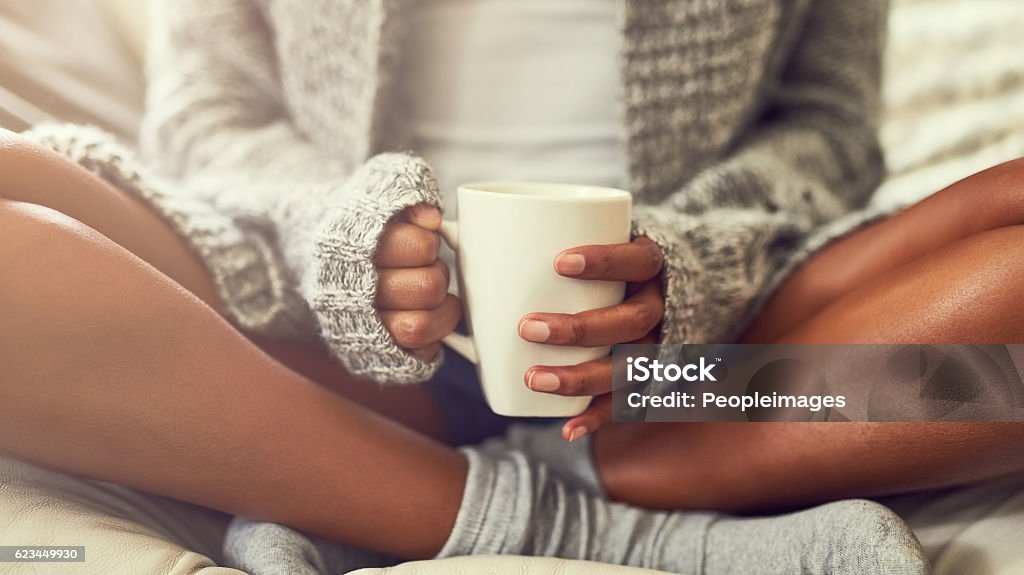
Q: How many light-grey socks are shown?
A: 2